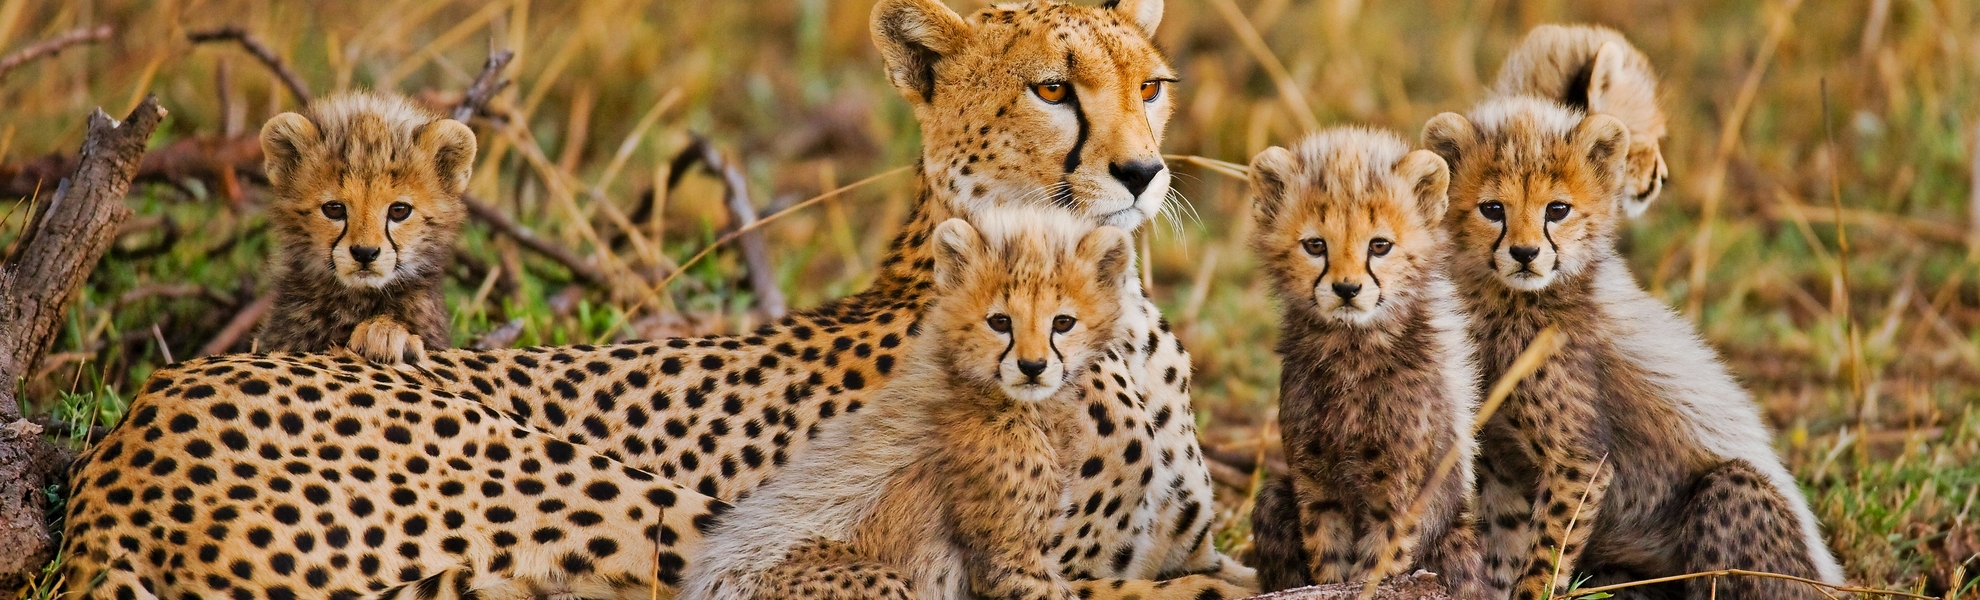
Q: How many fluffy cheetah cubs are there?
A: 5